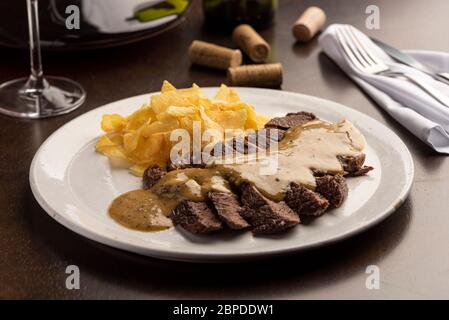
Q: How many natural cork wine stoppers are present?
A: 4